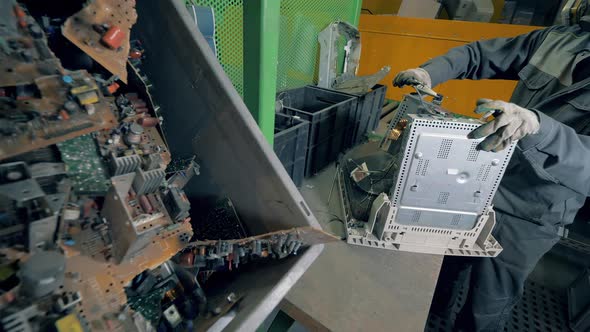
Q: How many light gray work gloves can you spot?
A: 2